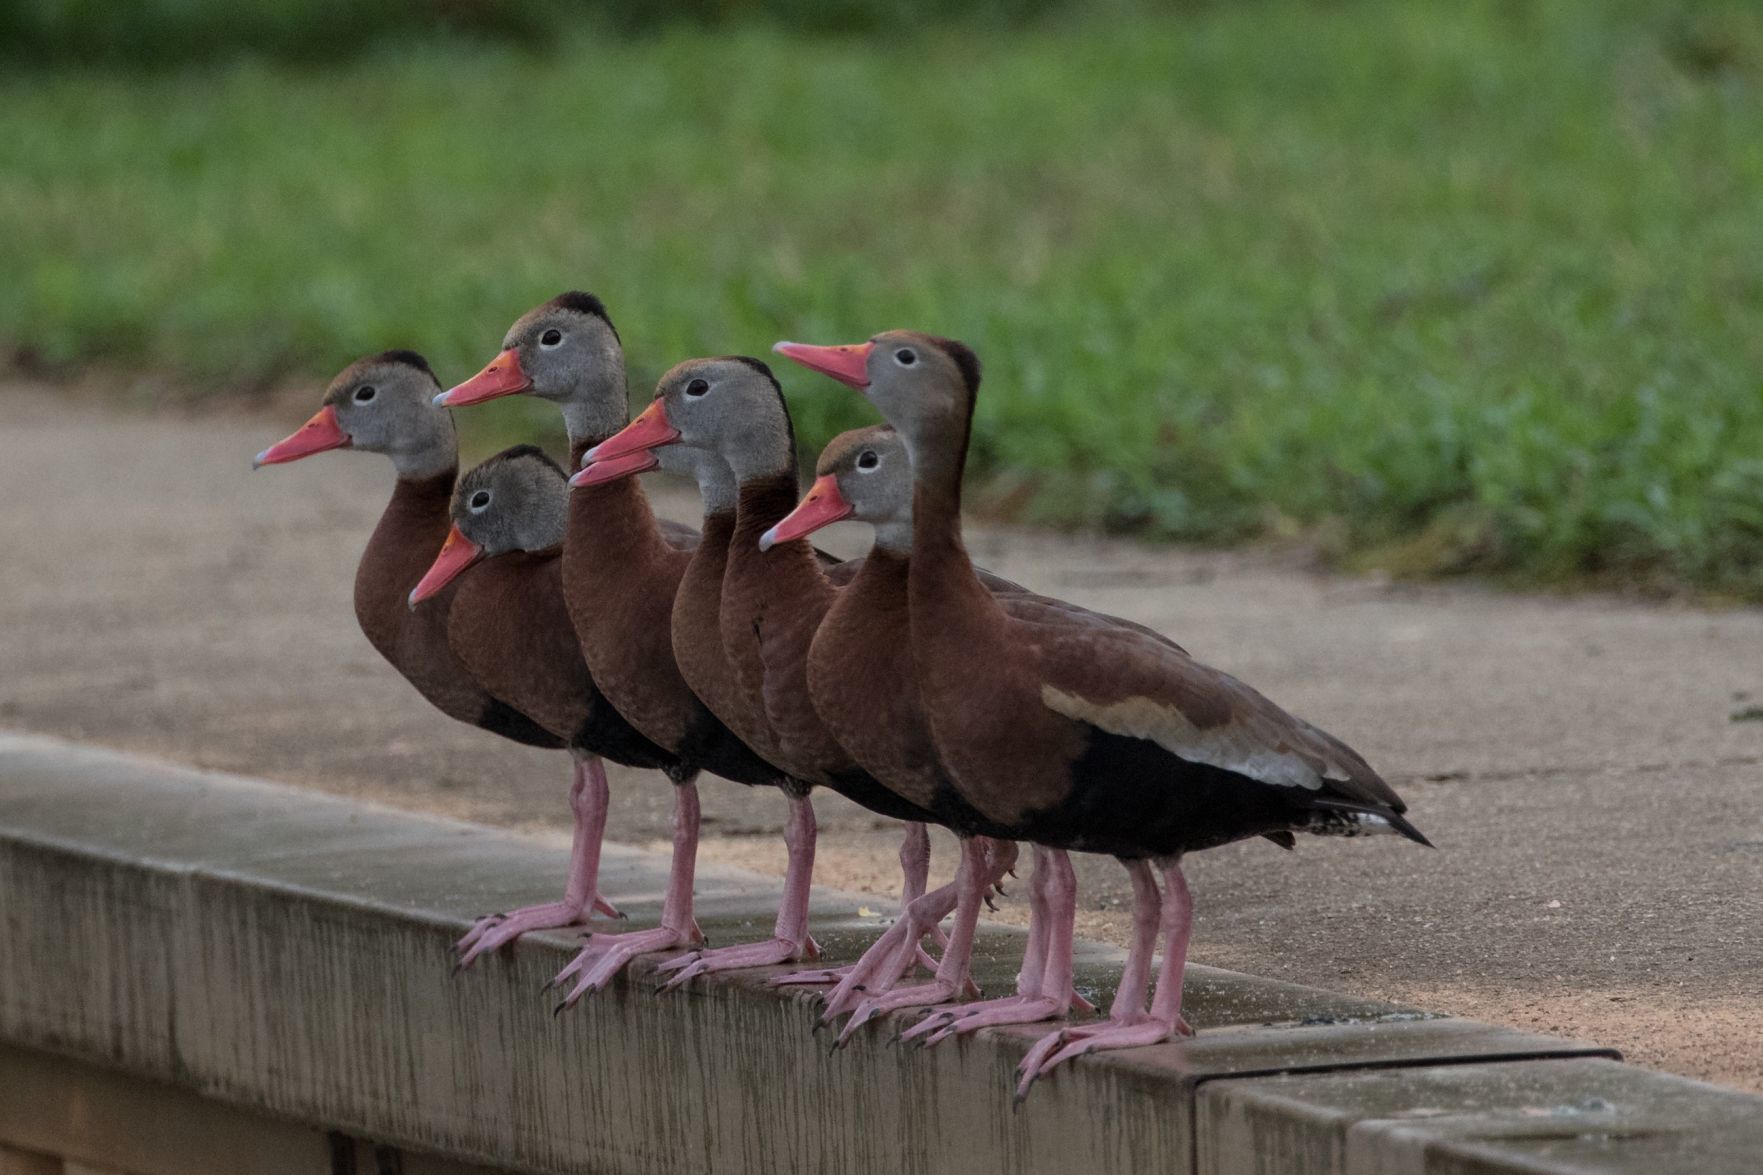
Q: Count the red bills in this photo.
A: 7